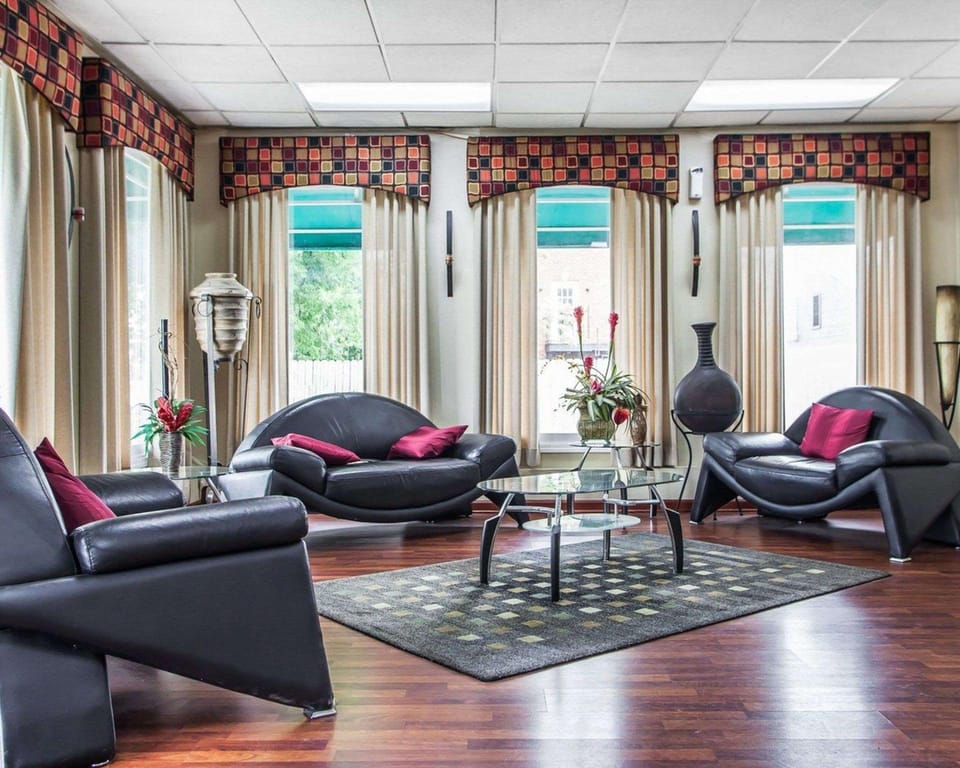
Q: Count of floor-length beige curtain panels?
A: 9